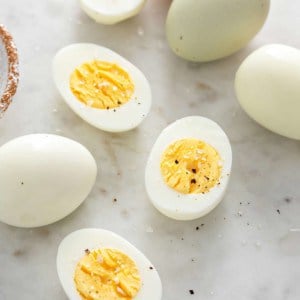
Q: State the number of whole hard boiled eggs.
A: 3